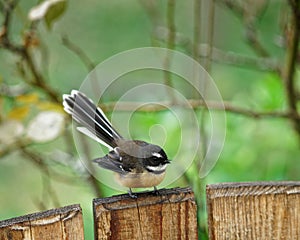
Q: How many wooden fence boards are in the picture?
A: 3